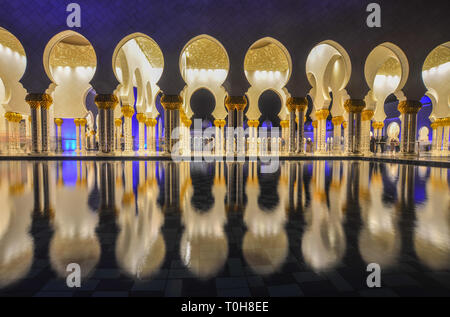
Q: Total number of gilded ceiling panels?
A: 7